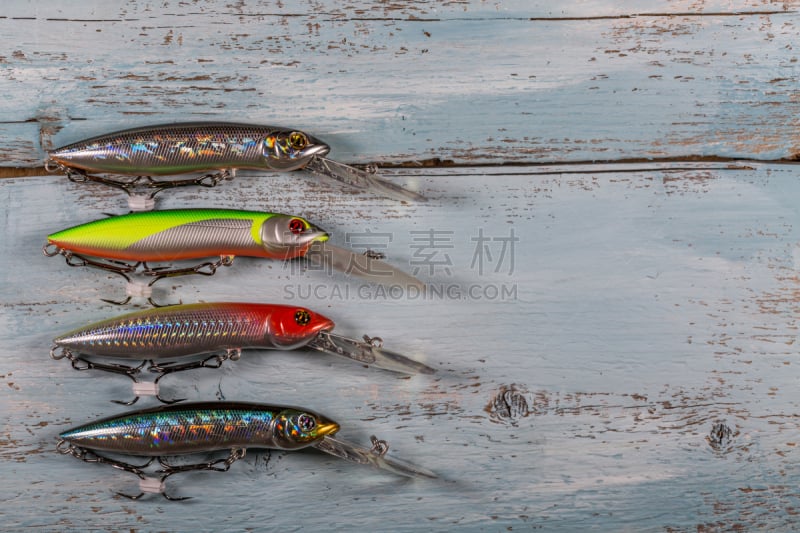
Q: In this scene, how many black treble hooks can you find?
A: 8